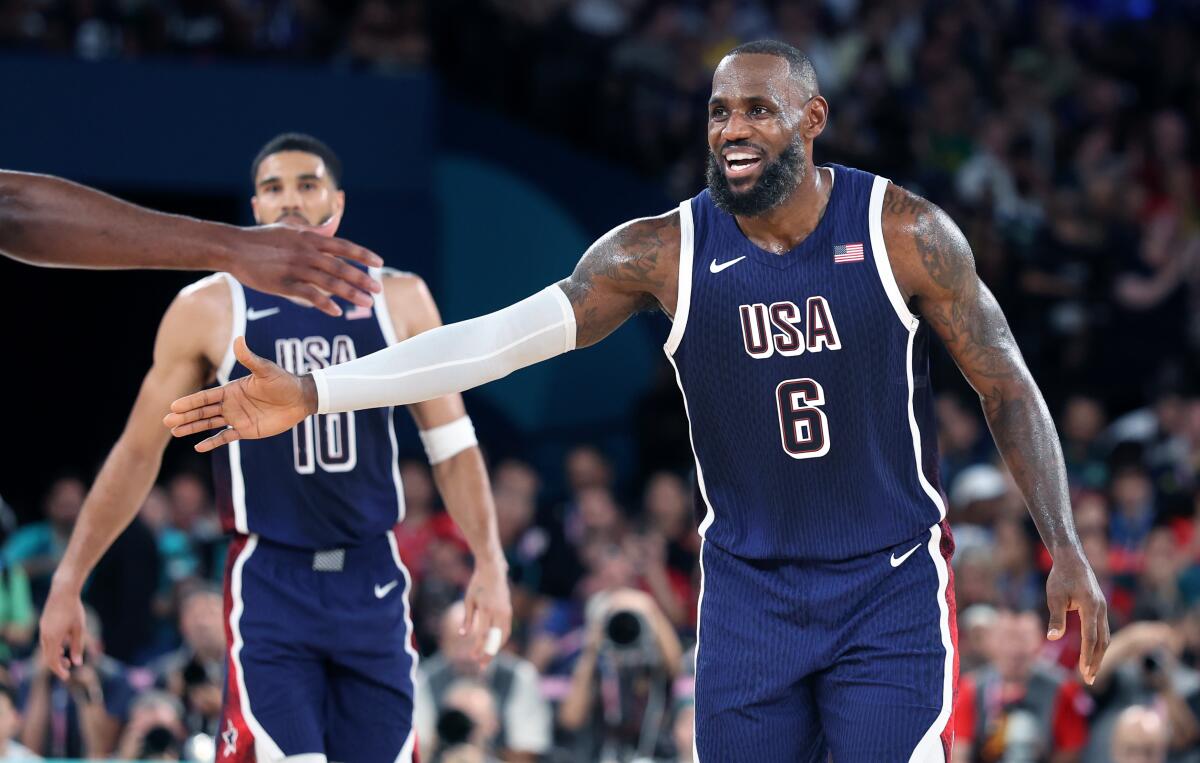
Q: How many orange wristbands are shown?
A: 0